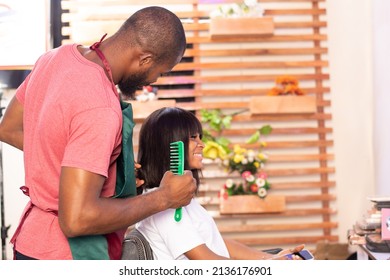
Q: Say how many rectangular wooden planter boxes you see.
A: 4